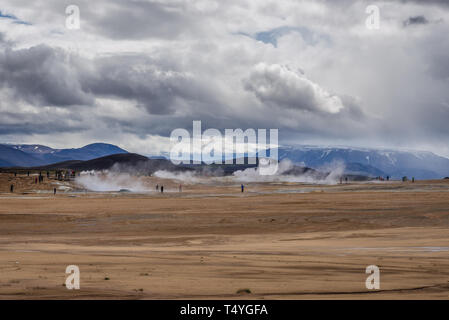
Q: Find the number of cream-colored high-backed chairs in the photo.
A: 0